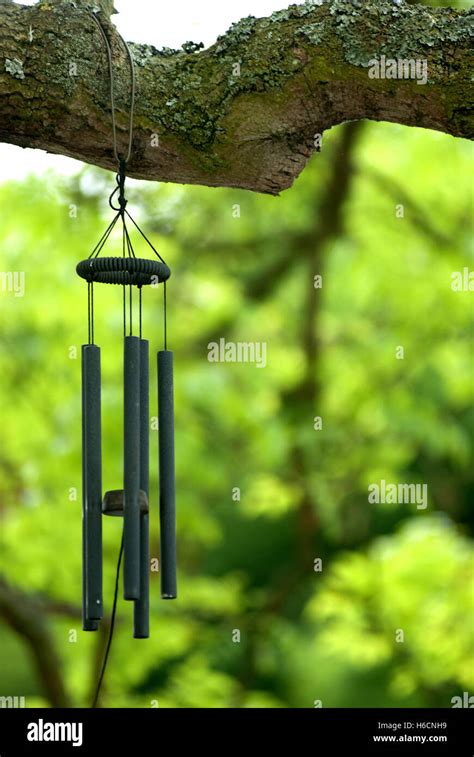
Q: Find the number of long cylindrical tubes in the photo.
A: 5